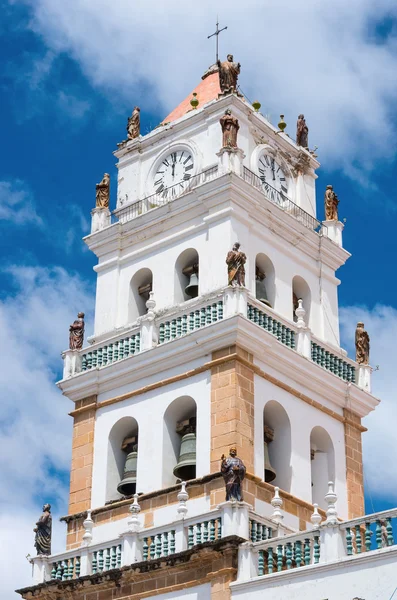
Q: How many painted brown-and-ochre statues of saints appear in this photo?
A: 11